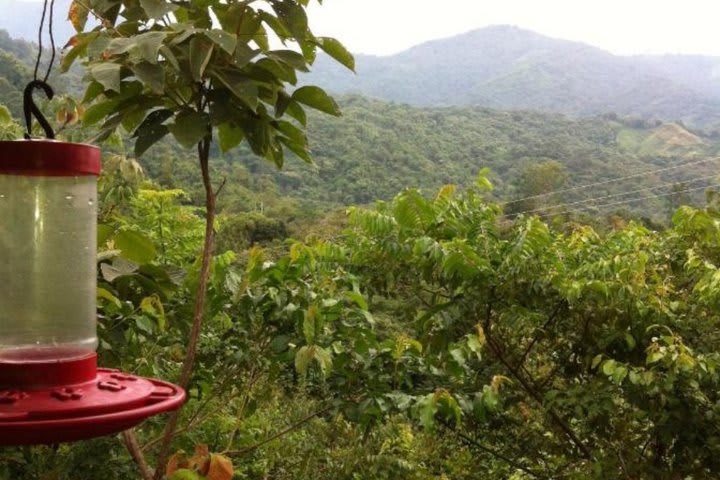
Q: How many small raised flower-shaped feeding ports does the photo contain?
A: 4